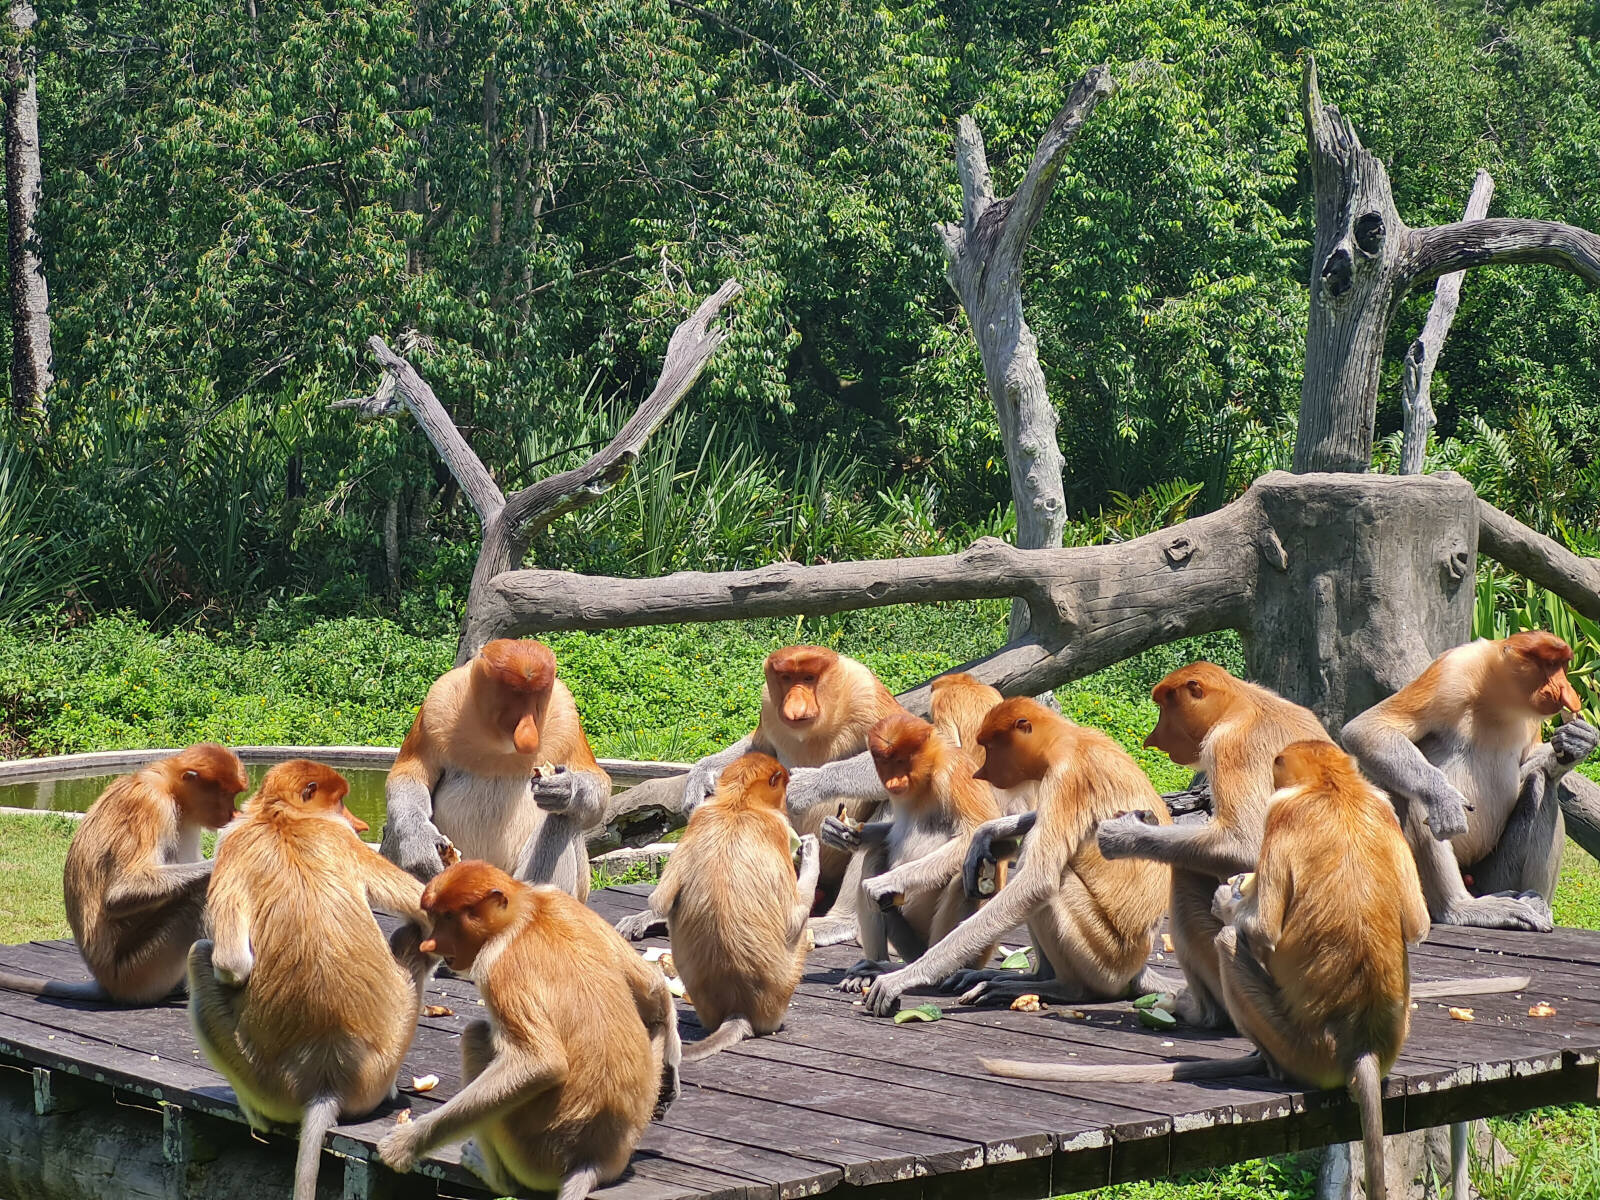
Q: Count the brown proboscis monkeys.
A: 12